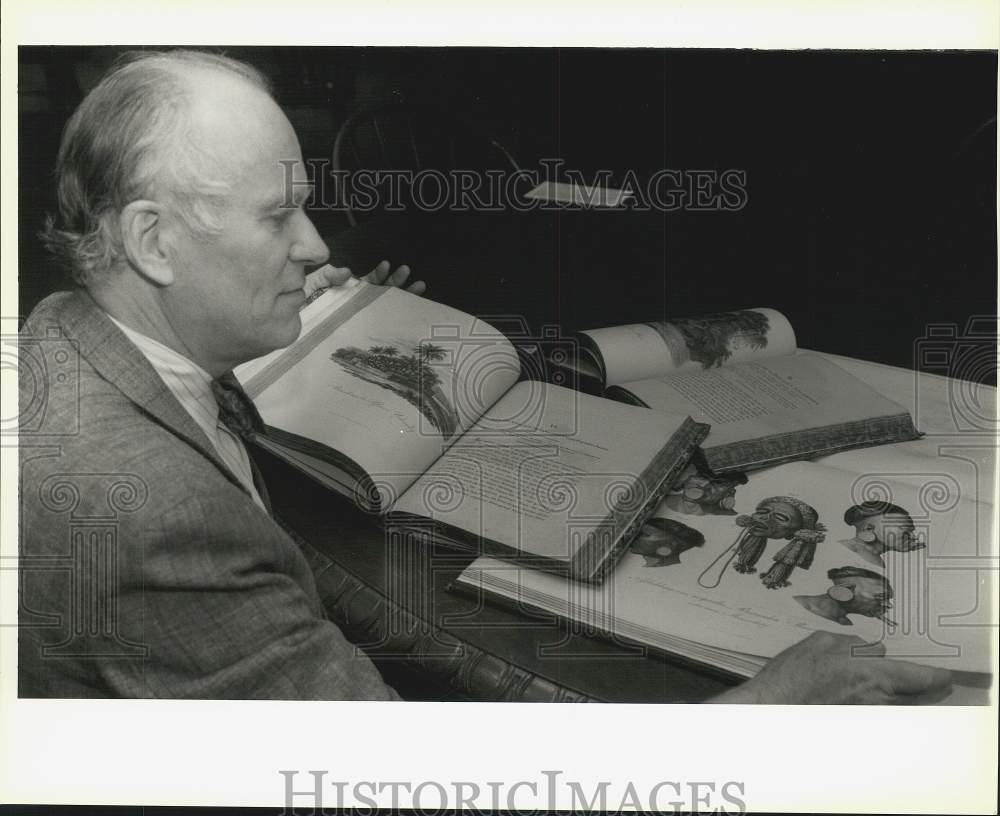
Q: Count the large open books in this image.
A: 3